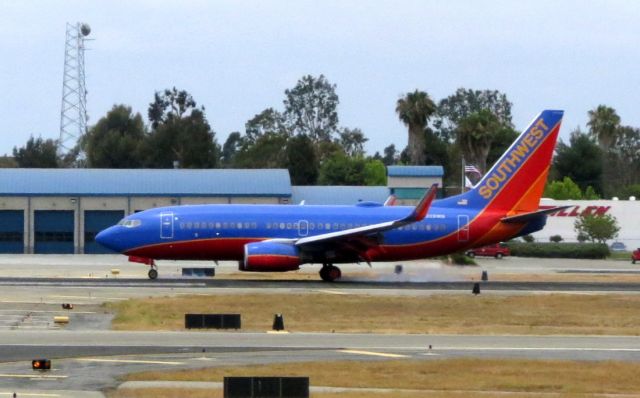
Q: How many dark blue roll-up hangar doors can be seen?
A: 3